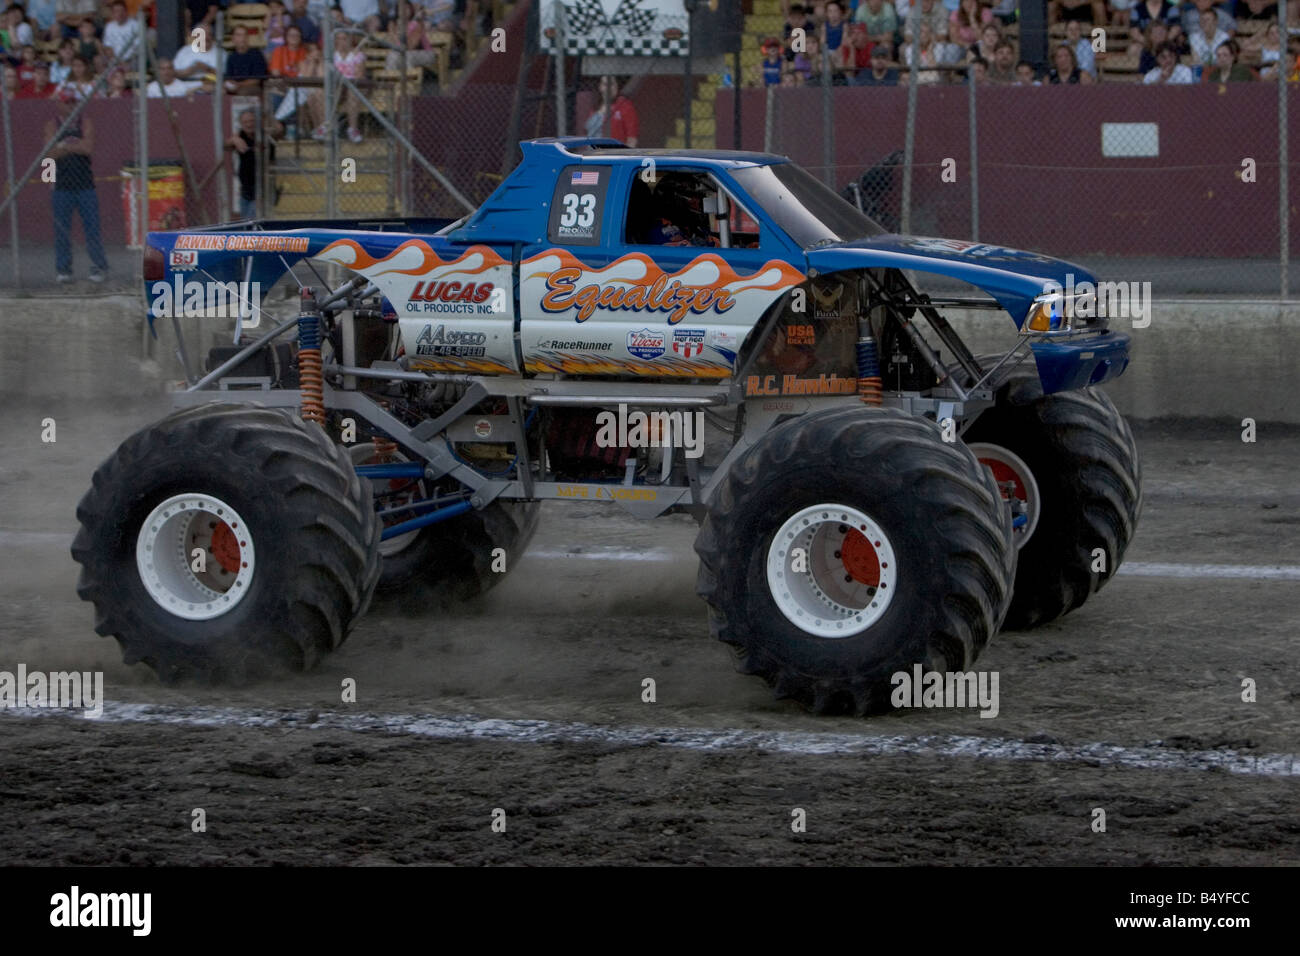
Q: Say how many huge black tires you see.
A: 4